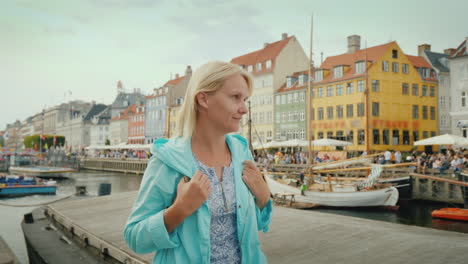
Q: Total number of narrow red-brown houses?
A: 1